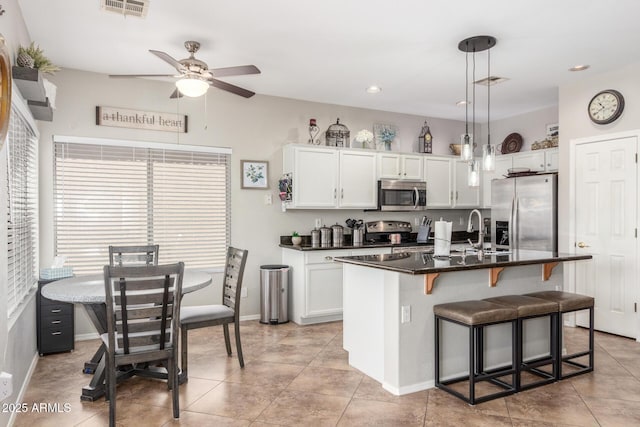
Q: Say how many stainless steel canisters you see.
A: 3